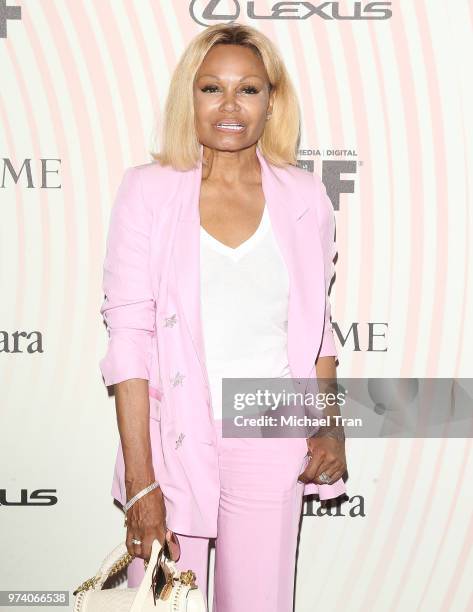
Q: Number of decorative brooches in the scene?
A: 3